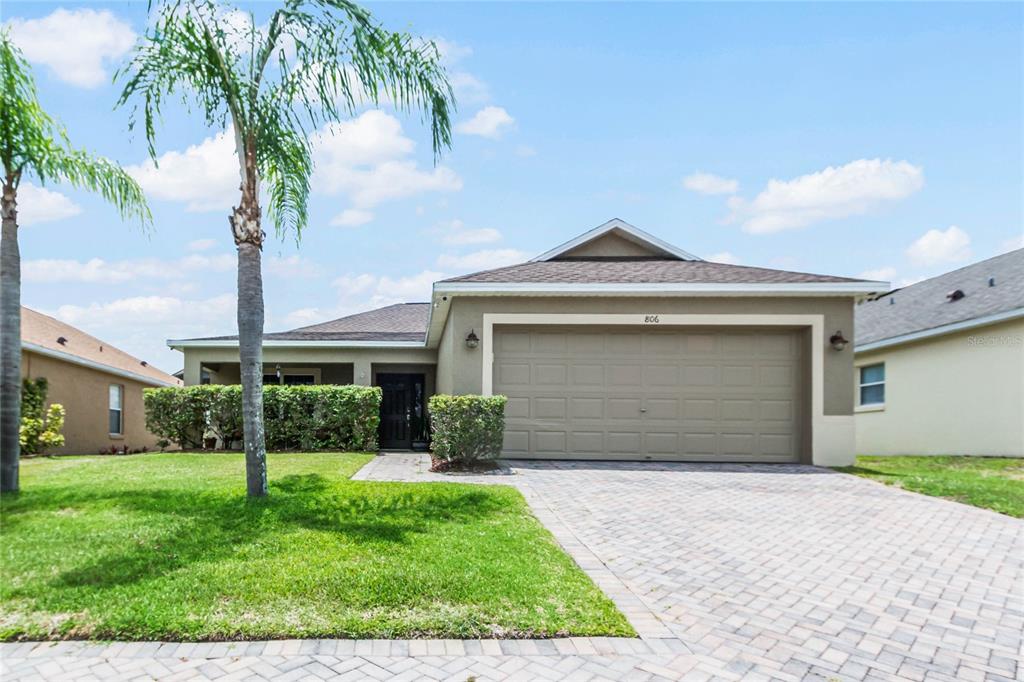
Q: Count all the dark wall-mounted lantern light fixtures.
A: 2